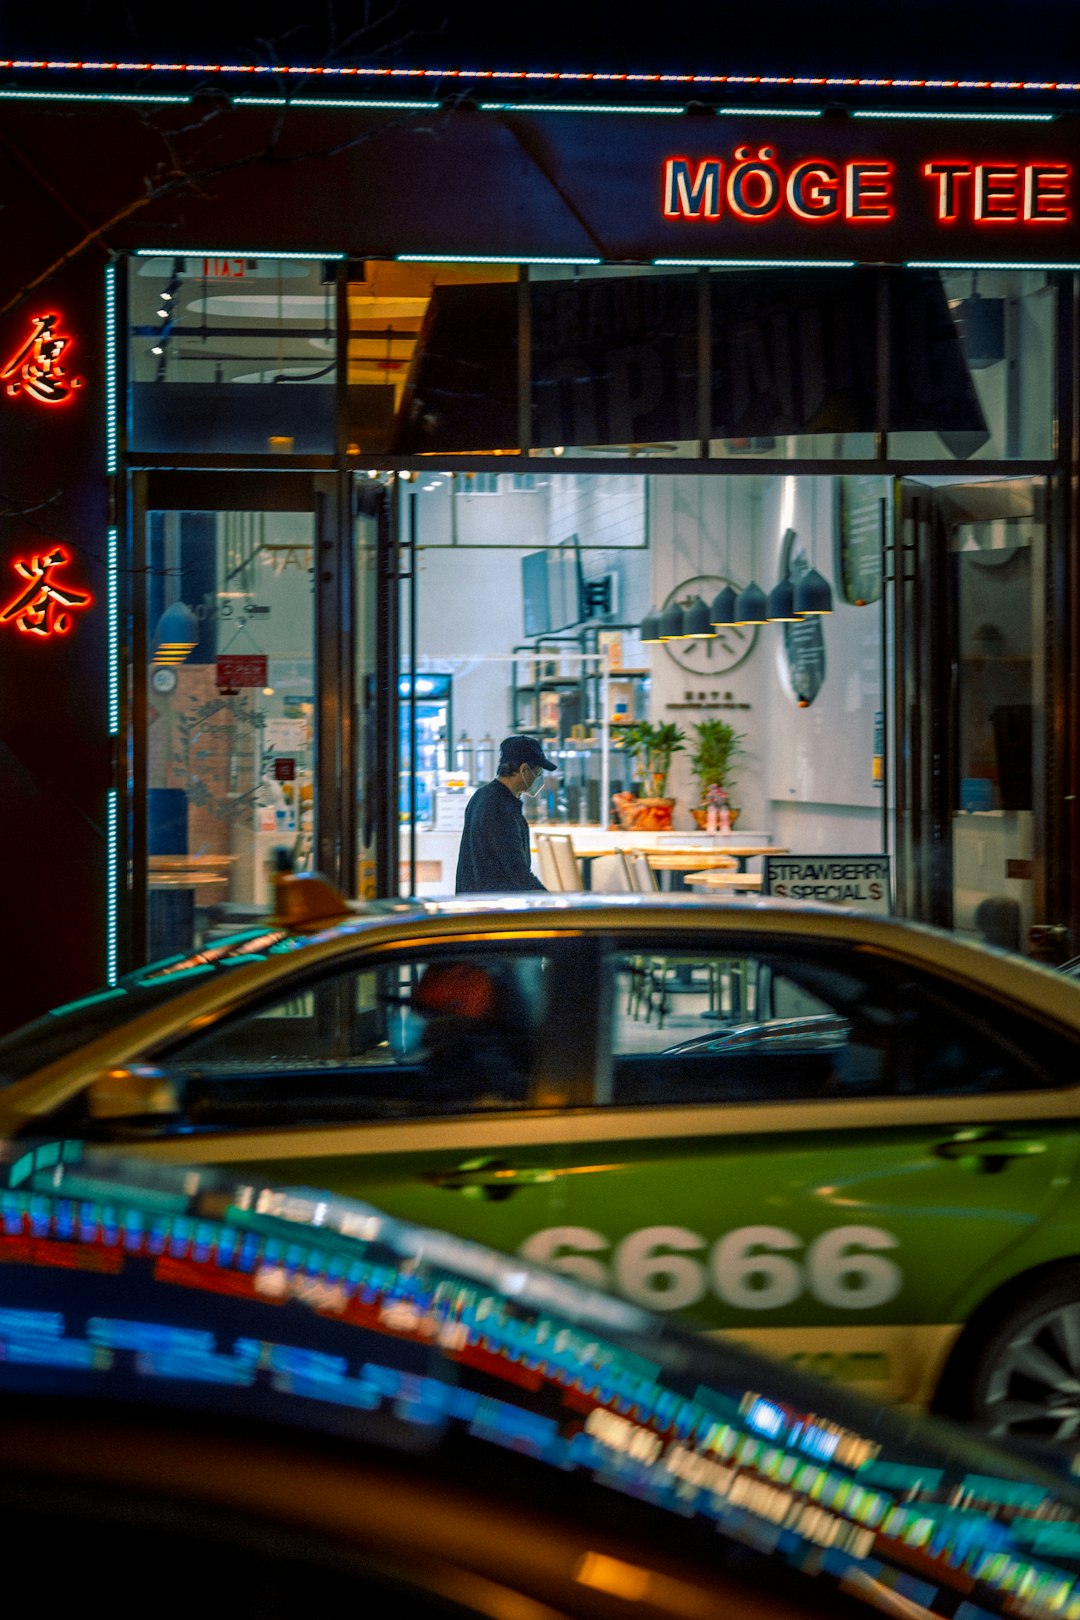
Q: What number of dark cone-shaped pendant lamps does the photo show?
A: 7